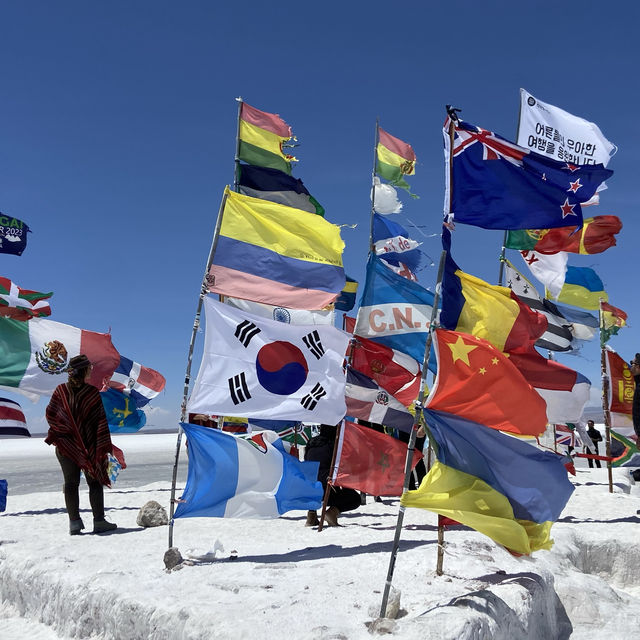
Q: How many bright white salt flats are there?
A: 1